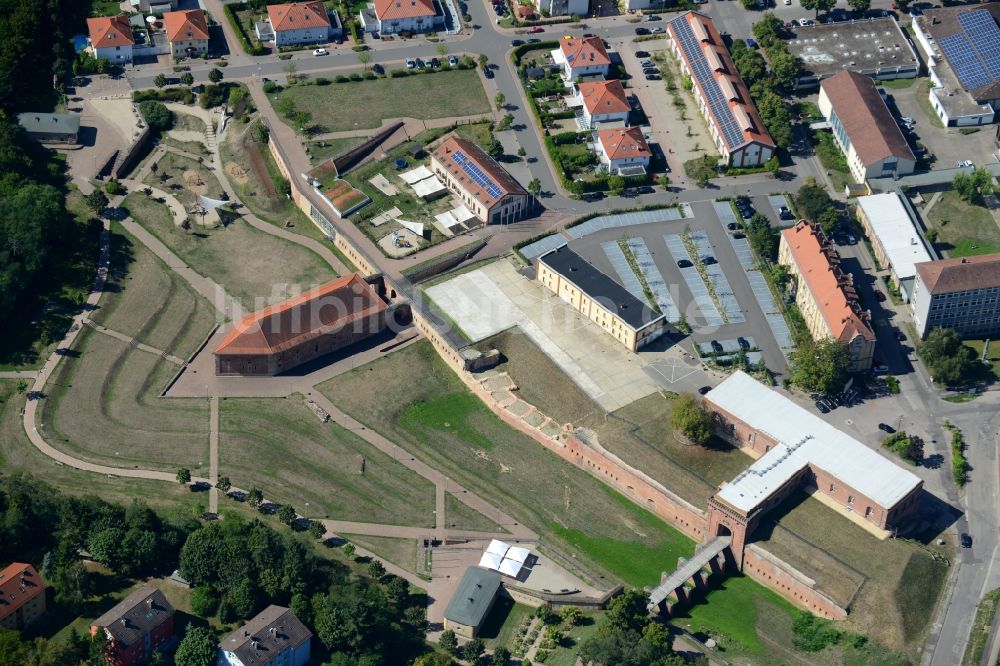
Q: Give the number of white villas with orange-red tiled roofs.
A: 7